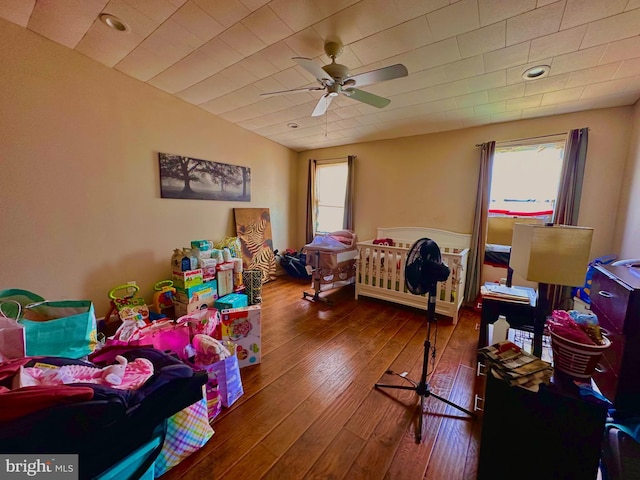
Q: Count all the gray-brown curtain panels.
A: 4